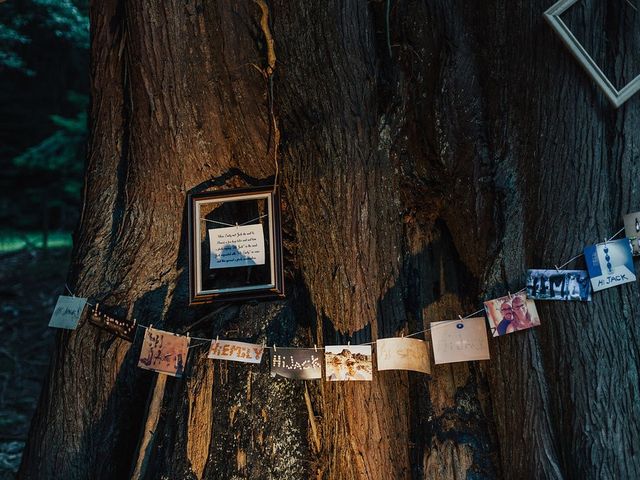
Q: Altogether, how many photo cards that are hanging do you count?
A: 12